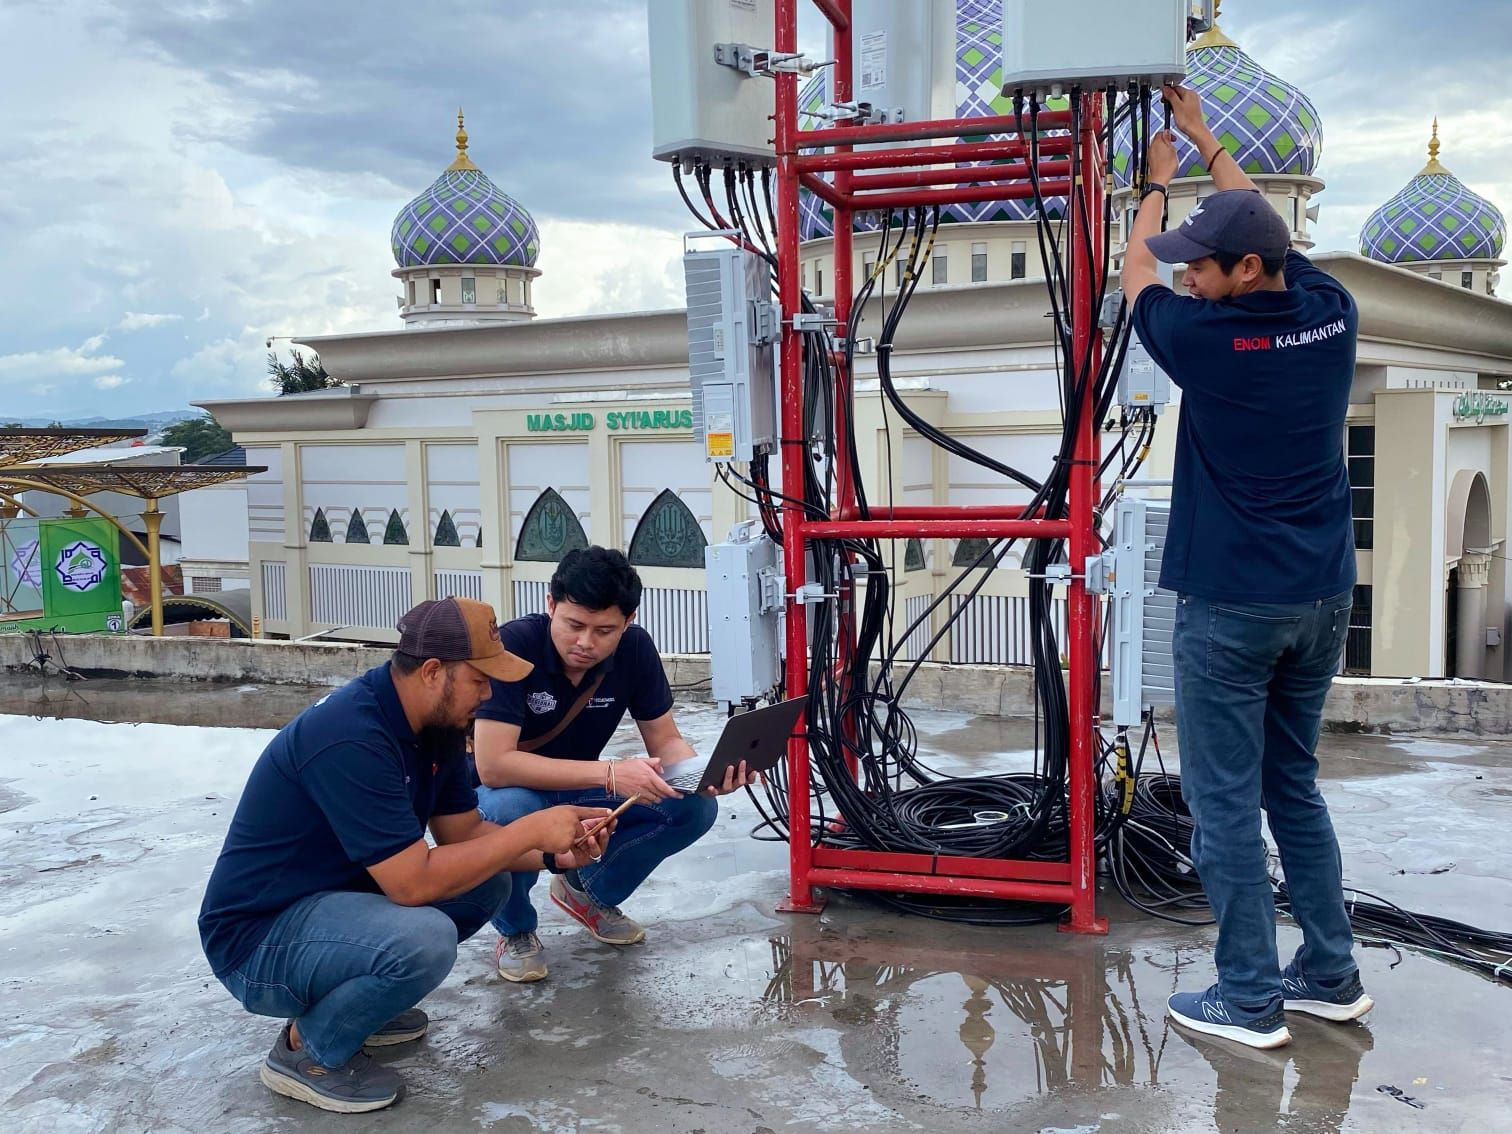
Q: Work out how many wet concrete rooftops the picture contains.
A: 1